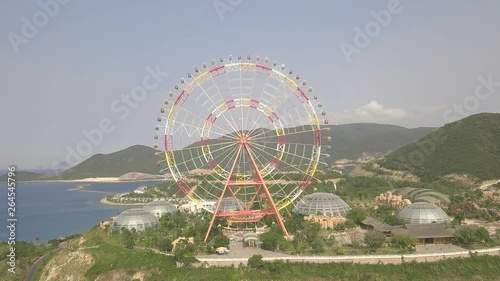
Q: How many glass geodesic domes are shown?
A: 5